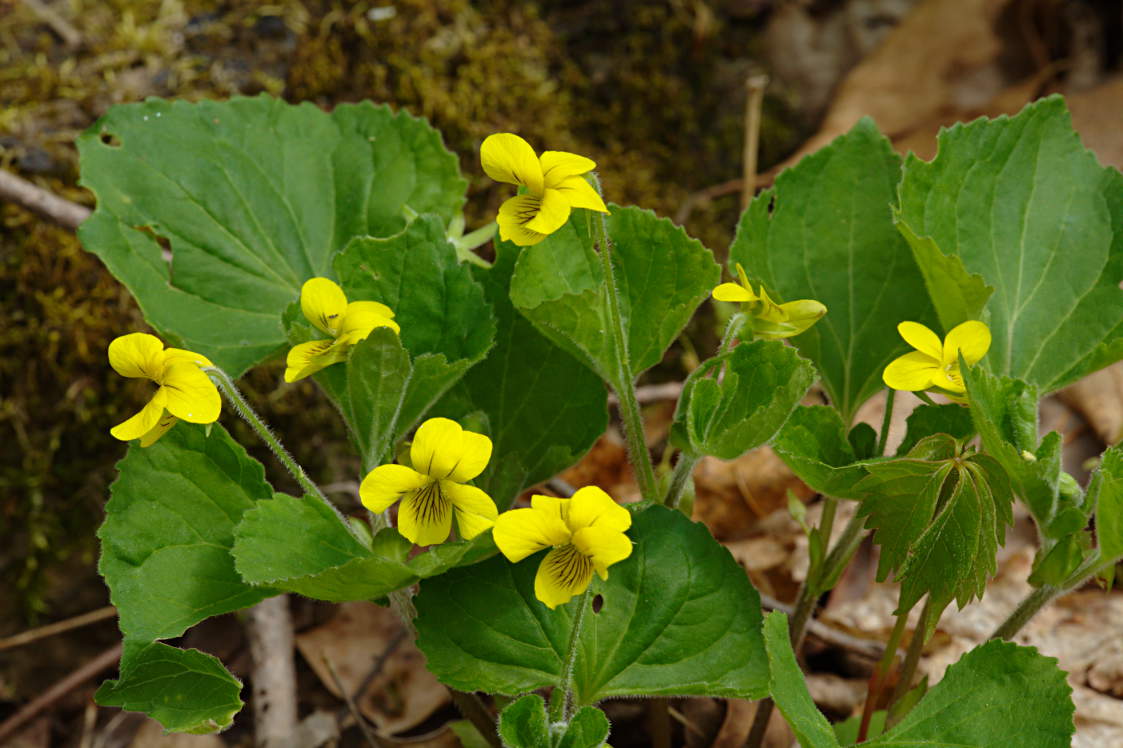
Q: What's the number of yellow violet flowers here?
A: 7